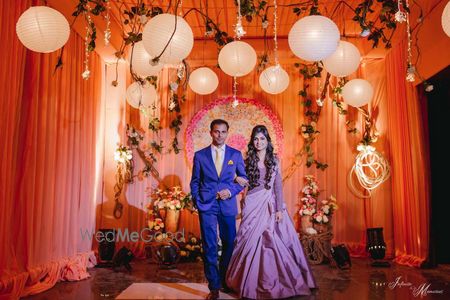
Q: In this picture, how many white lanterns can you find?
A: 11